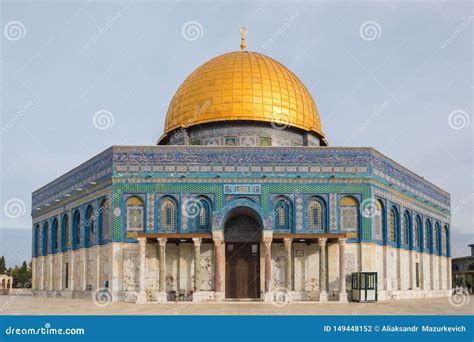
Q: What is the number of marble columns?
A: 8